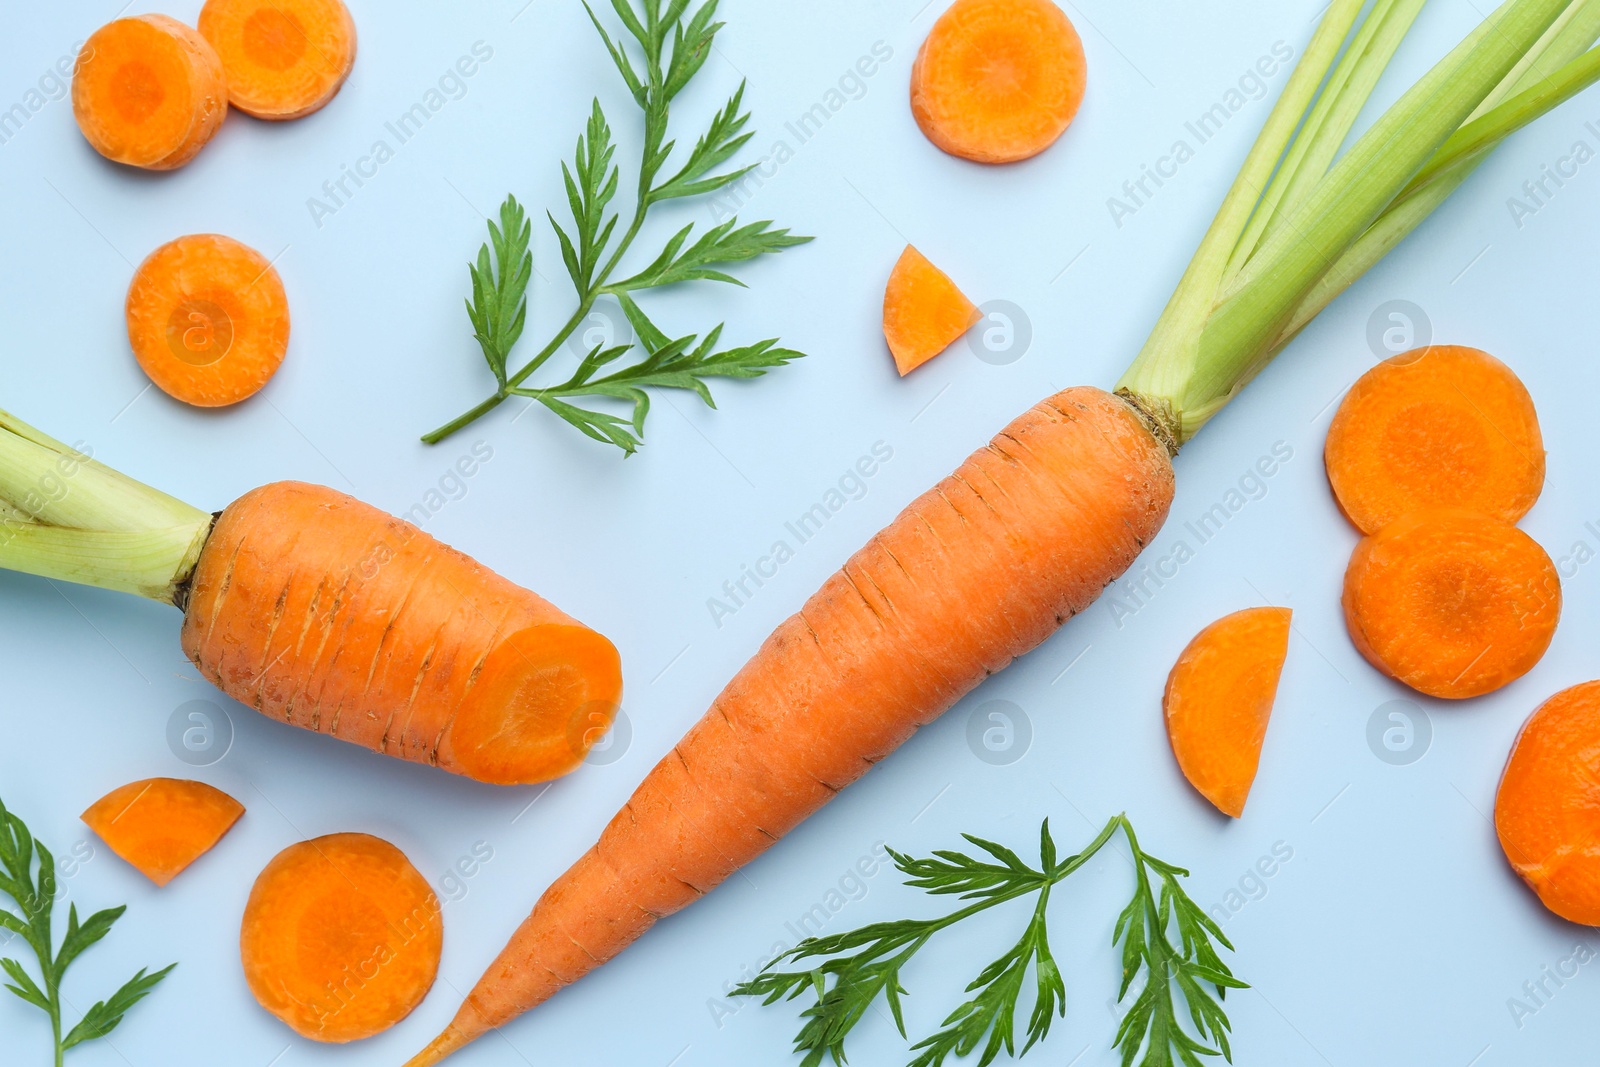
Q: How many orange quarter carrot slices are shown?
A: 2